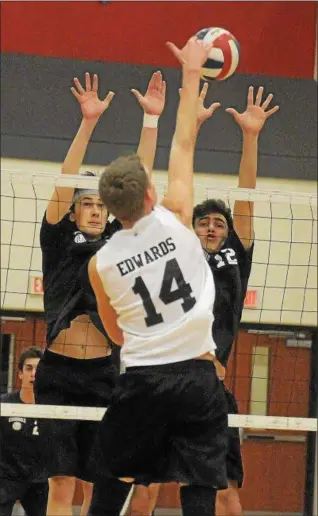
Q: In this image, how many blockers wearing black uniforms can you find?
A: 2